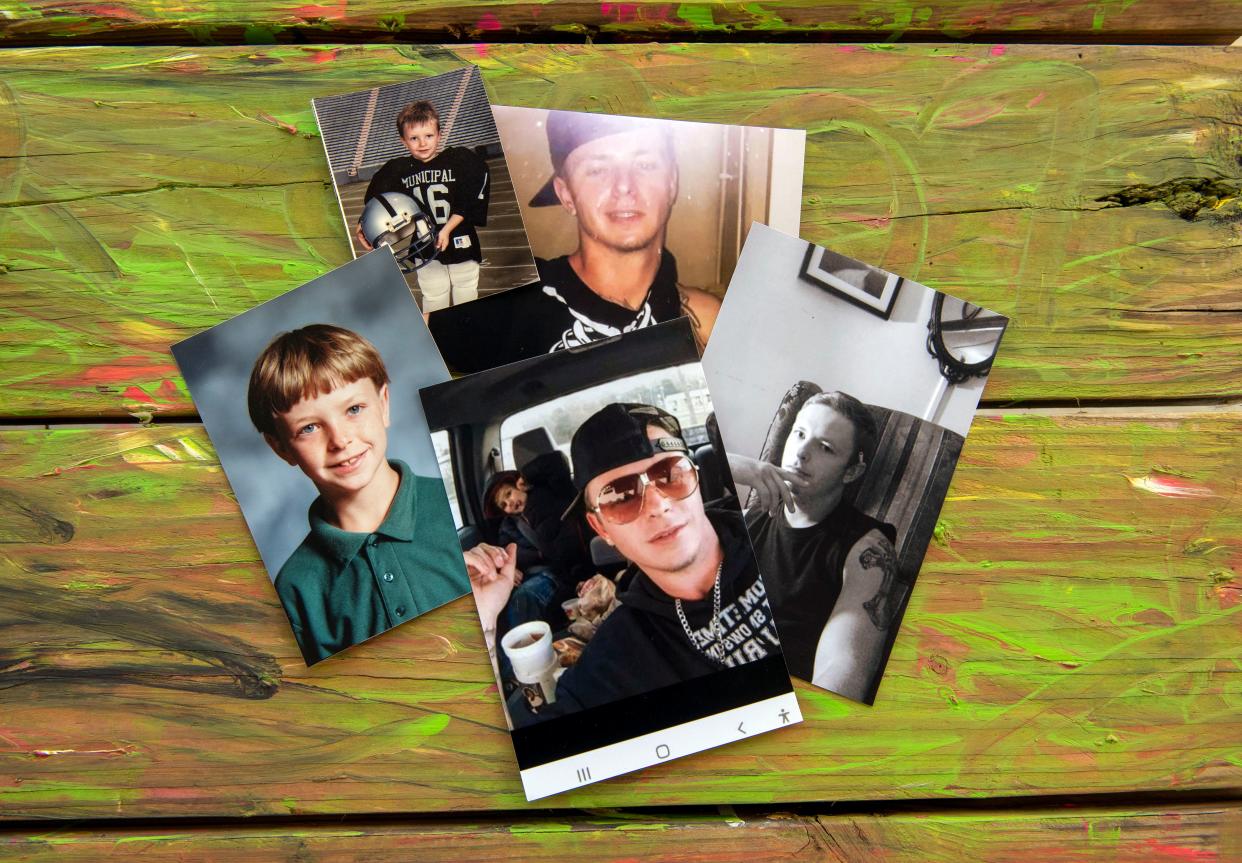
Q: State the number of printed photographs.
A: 5